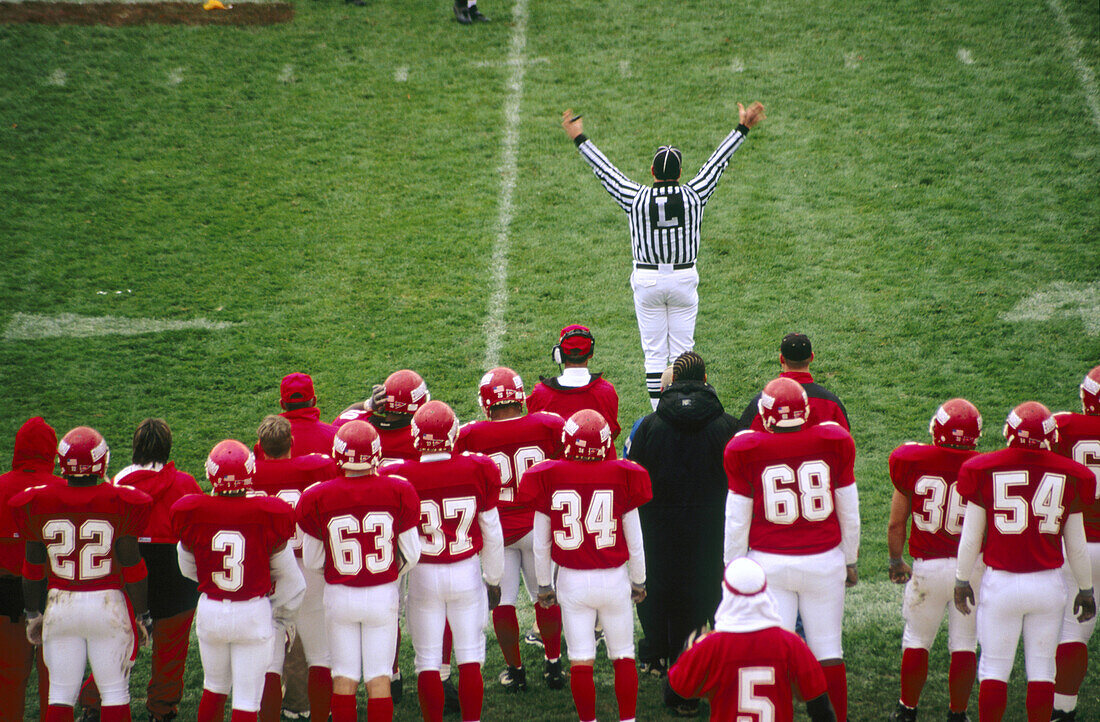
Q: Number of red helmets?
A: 11